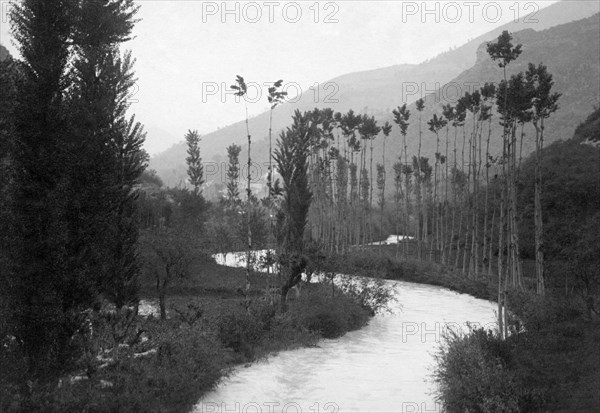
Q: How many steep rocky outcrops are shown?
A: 1